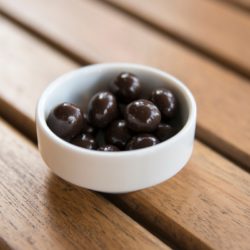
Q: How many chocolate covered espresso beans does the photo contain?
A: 11